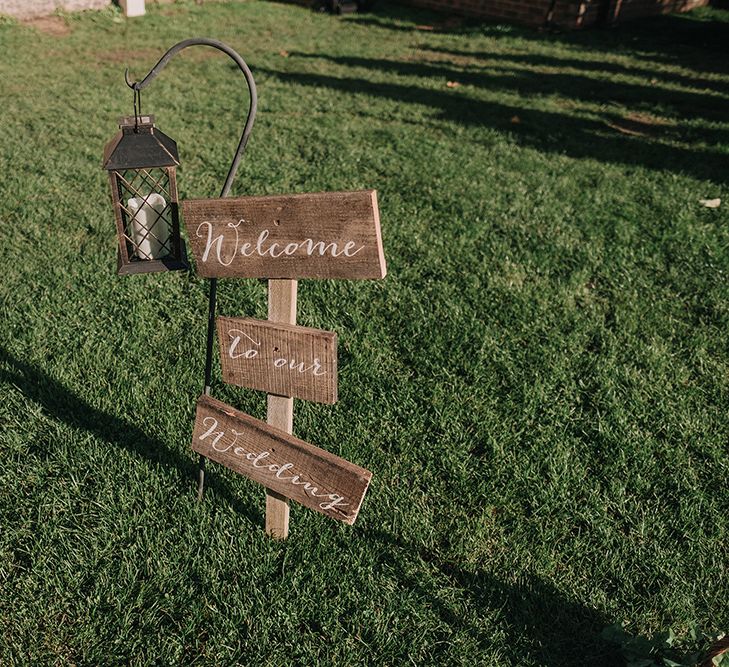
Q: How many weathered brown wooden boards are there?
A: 3